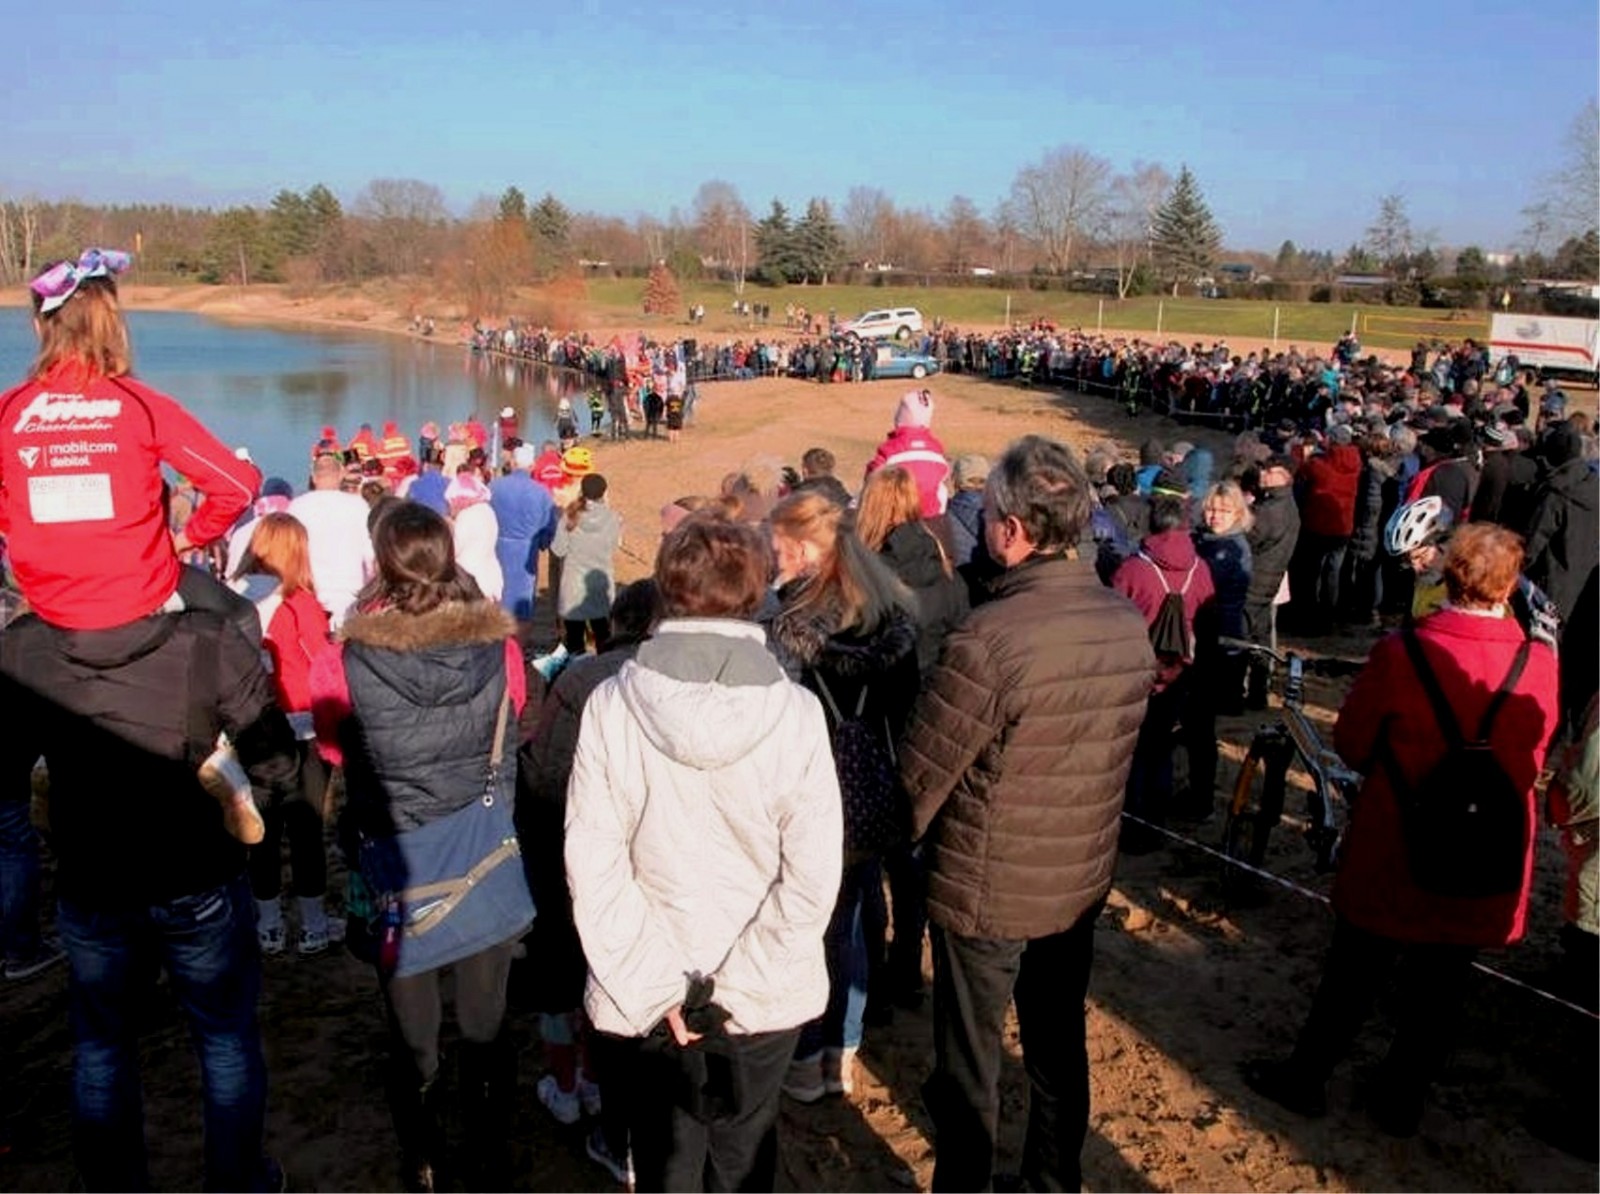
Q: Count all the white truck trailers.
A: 1